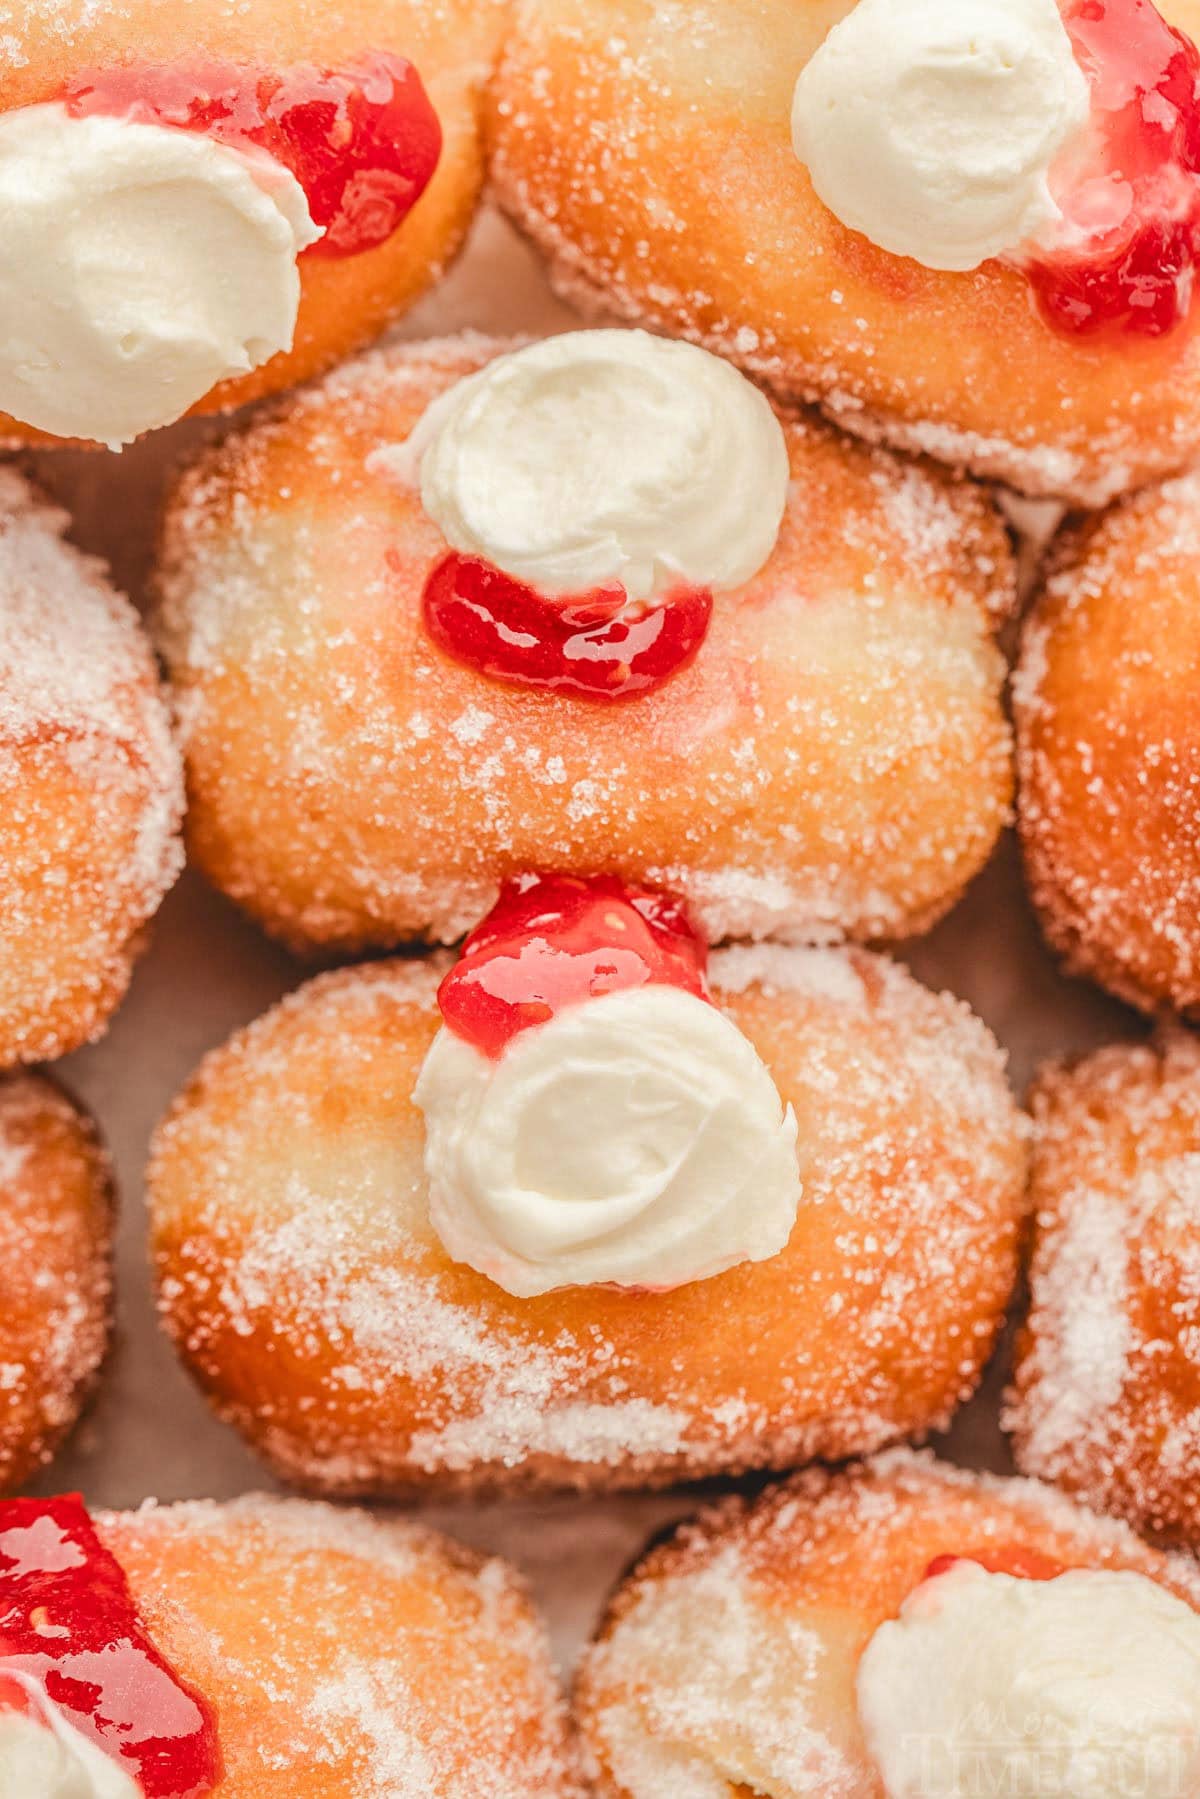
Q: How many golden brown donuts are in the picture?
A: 10